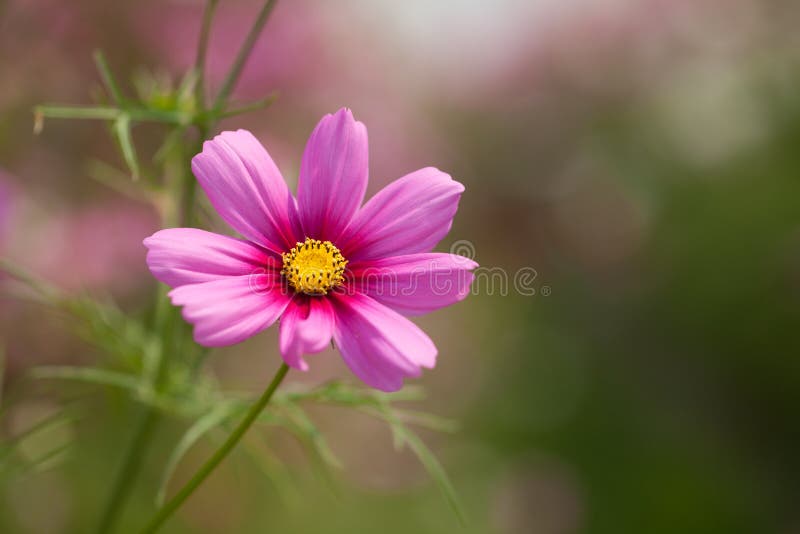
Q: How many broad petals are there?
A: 8